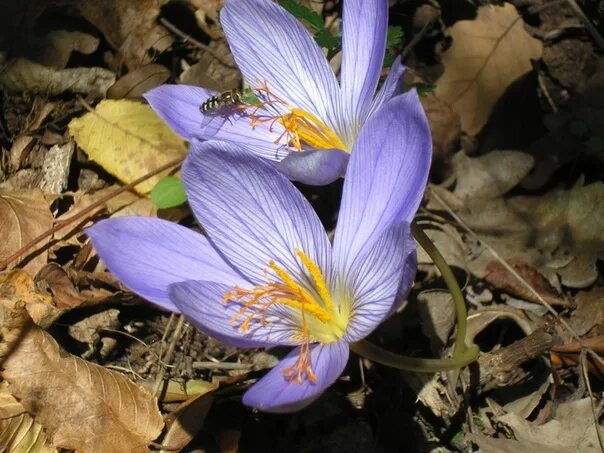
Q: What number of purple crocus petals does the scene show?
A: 11